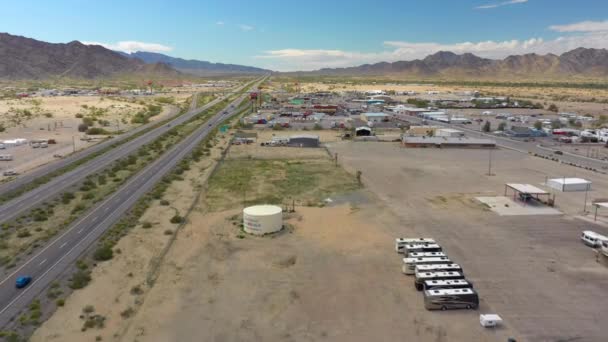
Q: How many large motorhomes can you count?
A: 8